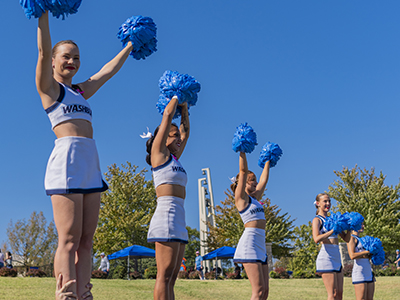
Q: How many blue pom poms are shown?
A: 10